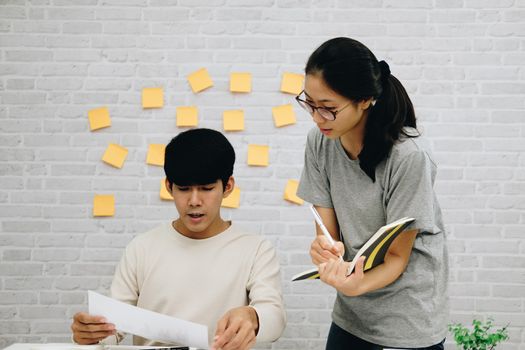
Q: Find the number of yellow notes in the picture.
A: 15